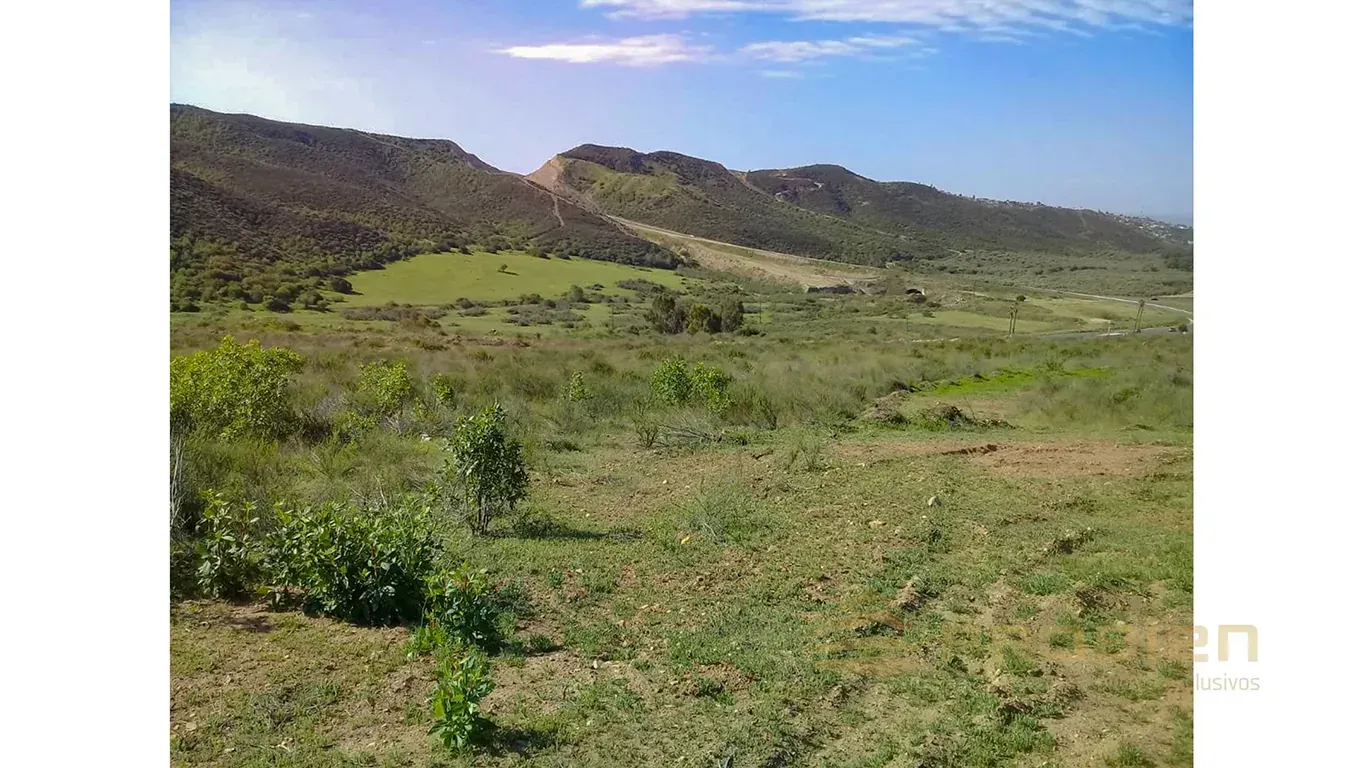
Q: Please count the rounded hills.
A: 3